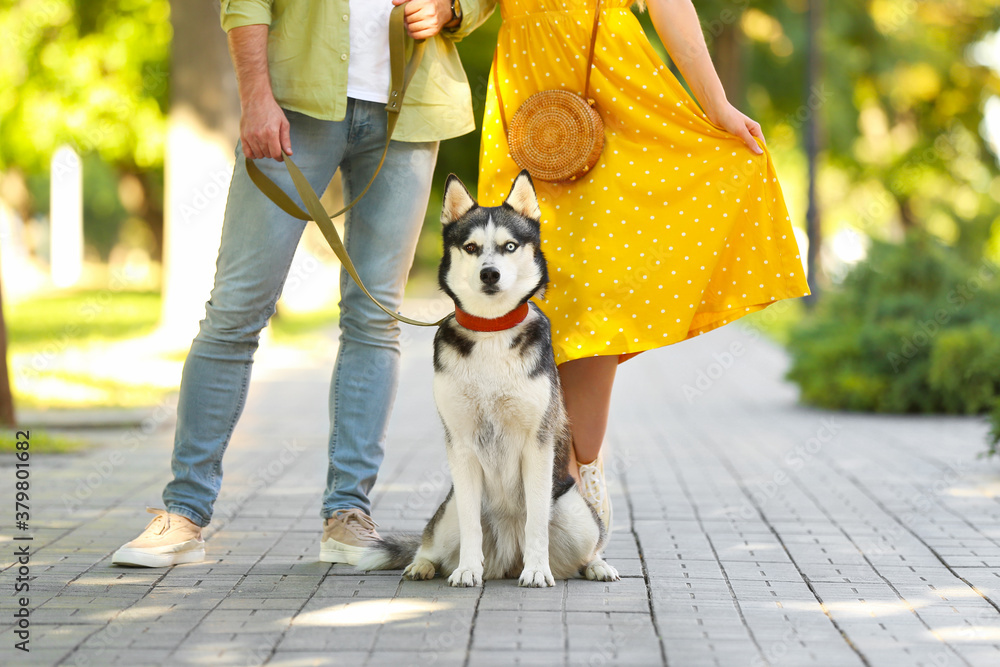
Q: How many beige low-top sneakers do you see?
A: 2